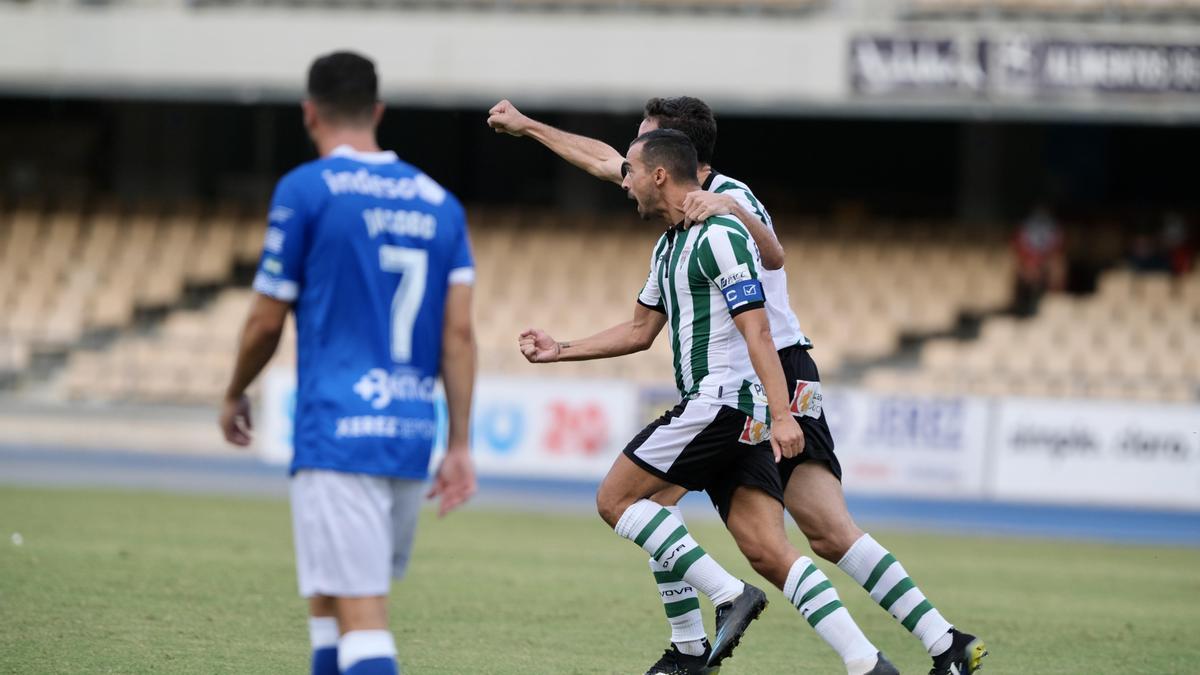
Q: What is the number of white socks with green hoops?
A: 4